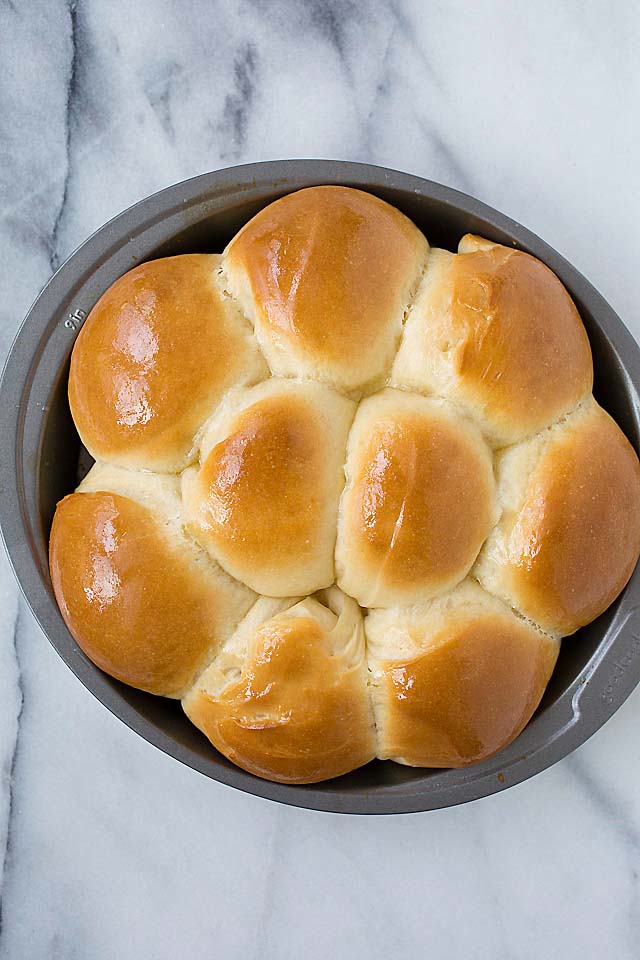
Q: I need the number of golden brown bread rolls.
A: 9